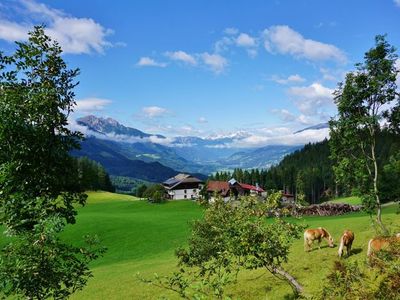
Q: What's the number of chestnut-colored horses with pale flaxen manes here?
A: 3